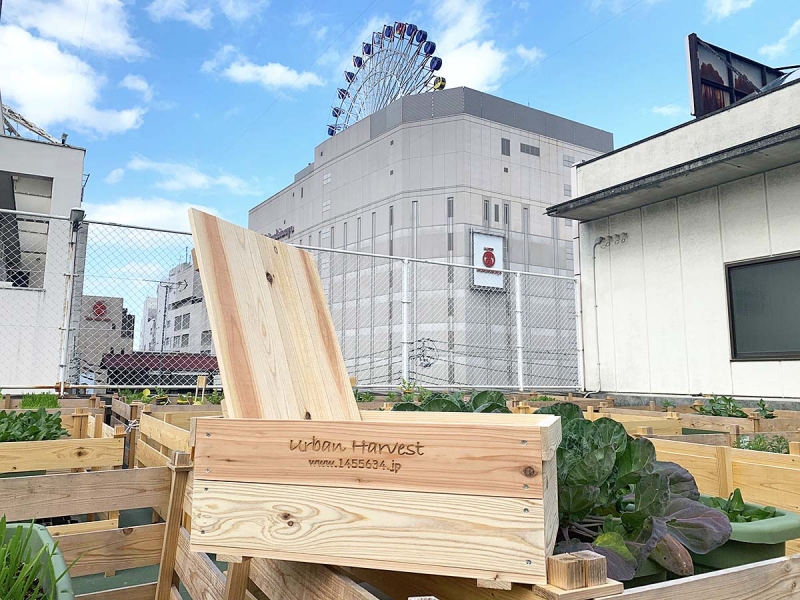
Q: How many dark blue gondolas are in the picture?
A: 11